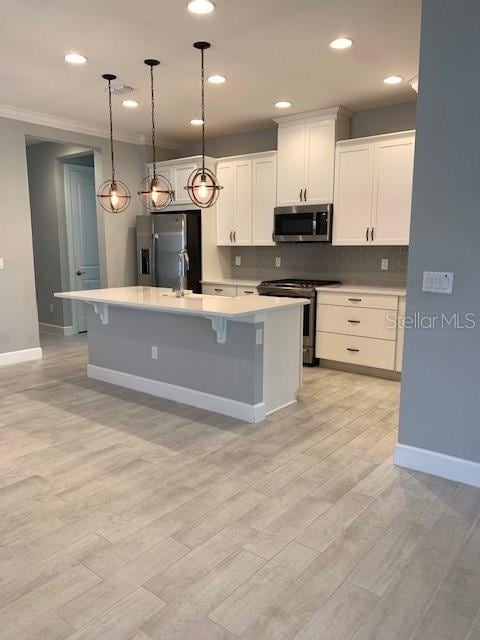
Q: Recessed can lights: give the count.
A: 8